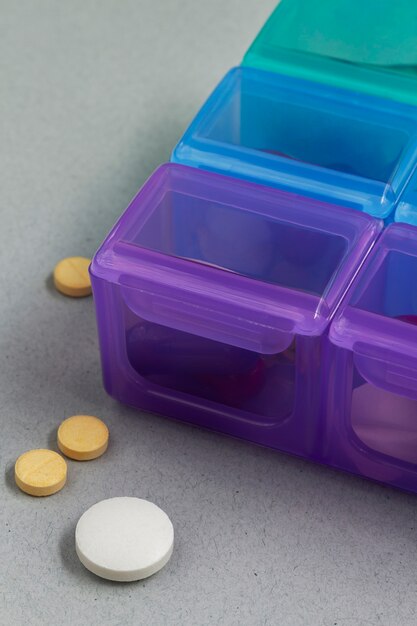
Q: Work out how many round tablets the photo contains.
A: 4